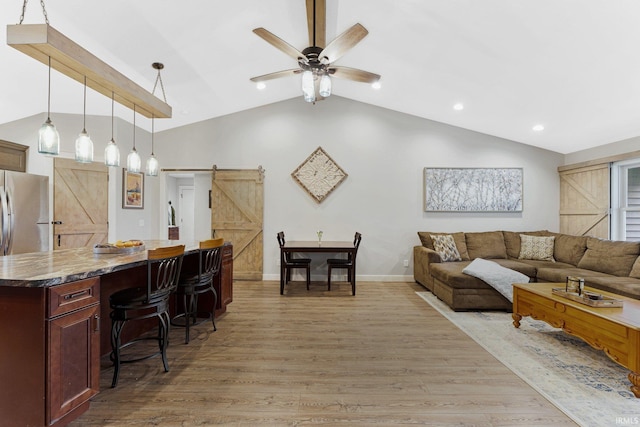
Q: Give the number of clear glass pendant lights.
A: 5